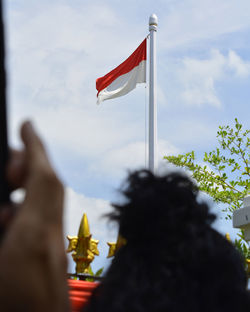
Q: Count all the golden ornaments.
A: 2